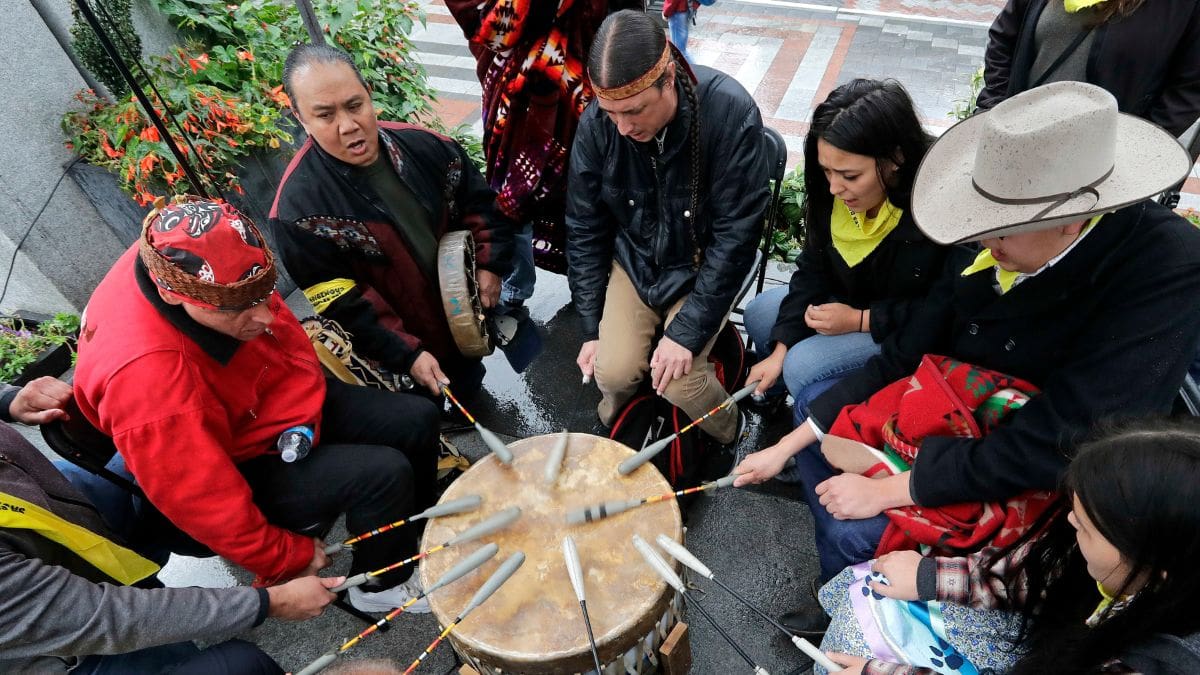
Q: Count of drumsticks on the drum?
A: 11